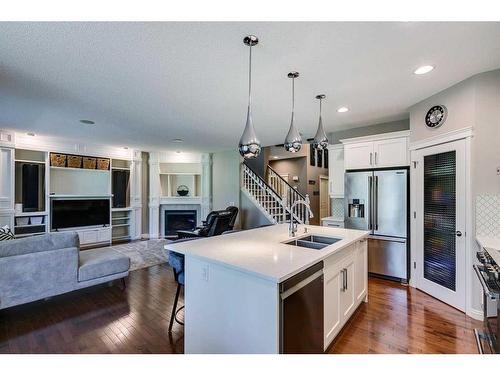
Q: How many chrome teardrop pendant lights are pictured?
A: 3